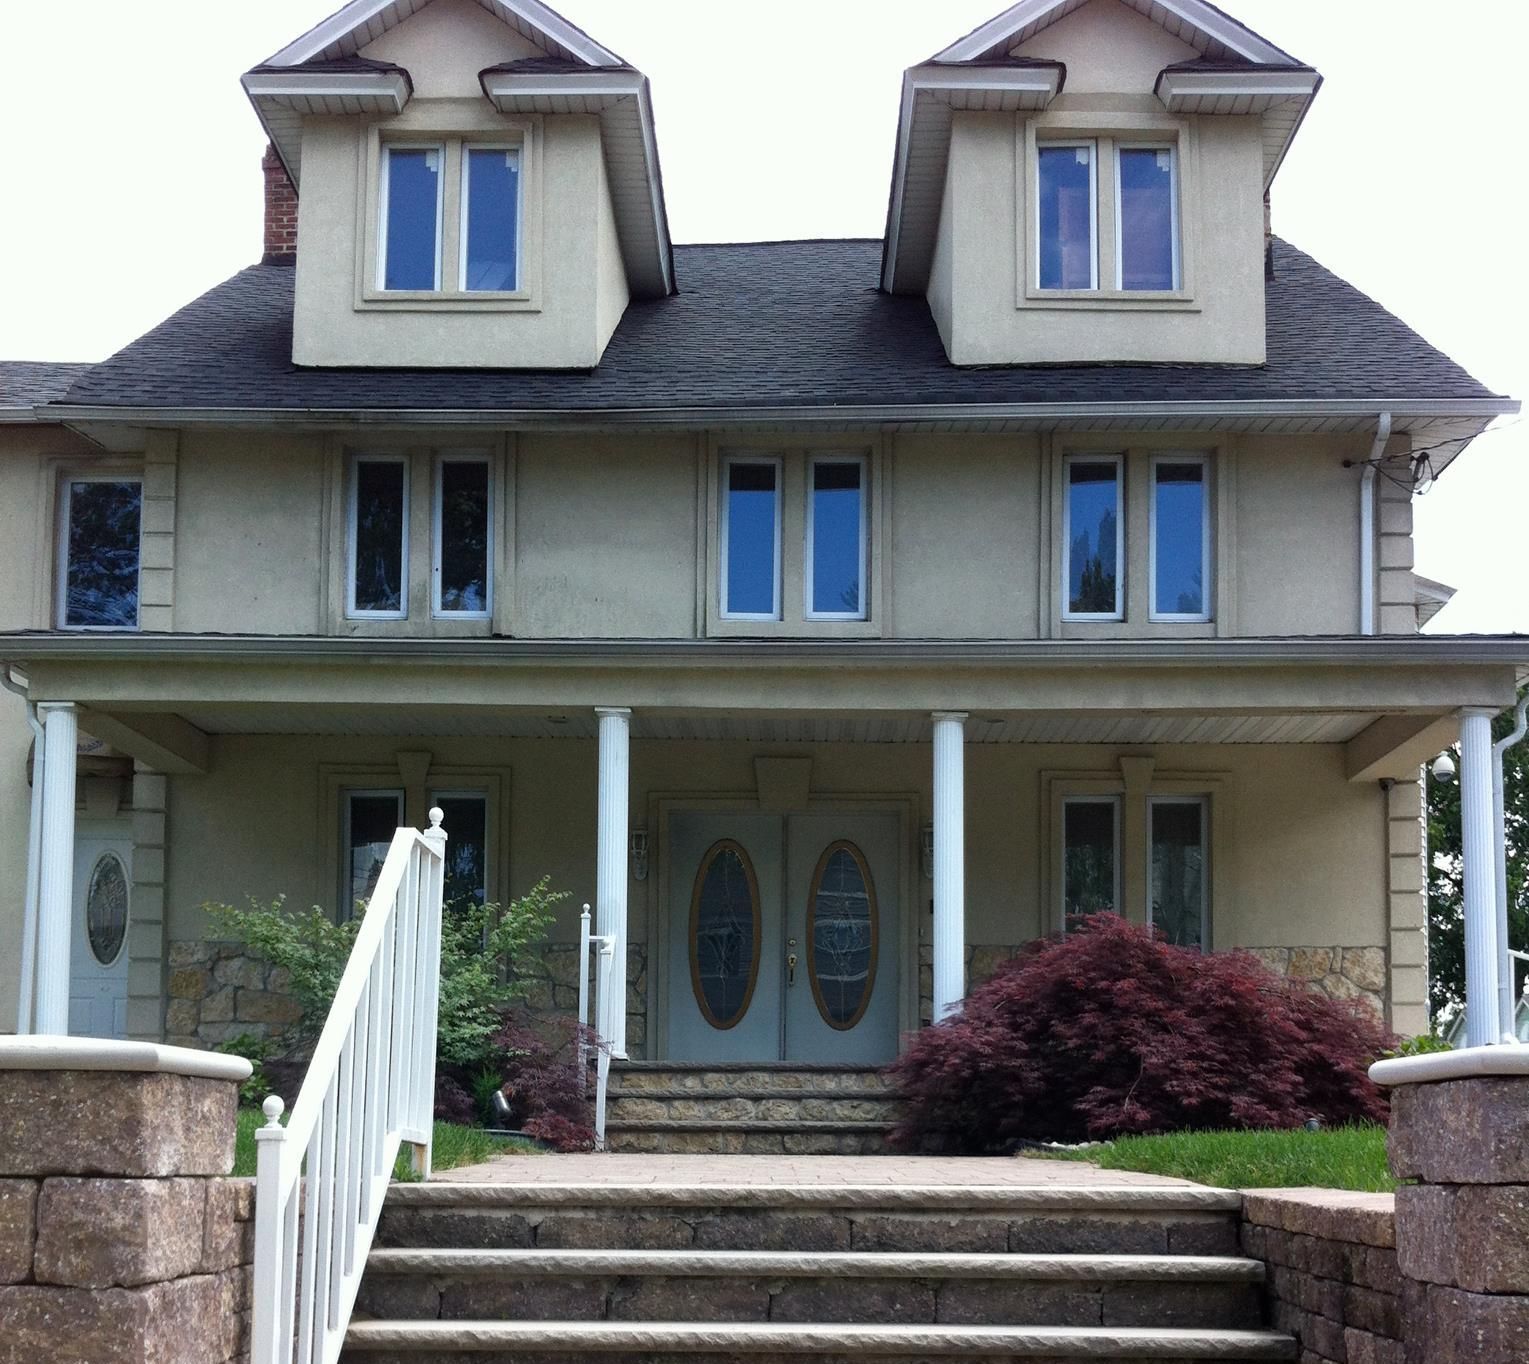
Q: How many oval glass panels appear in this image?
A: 3